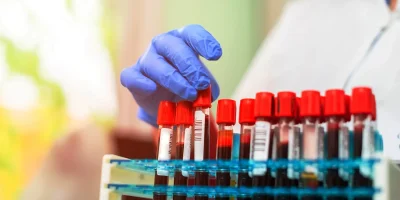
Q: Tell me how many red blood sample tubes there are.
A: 15